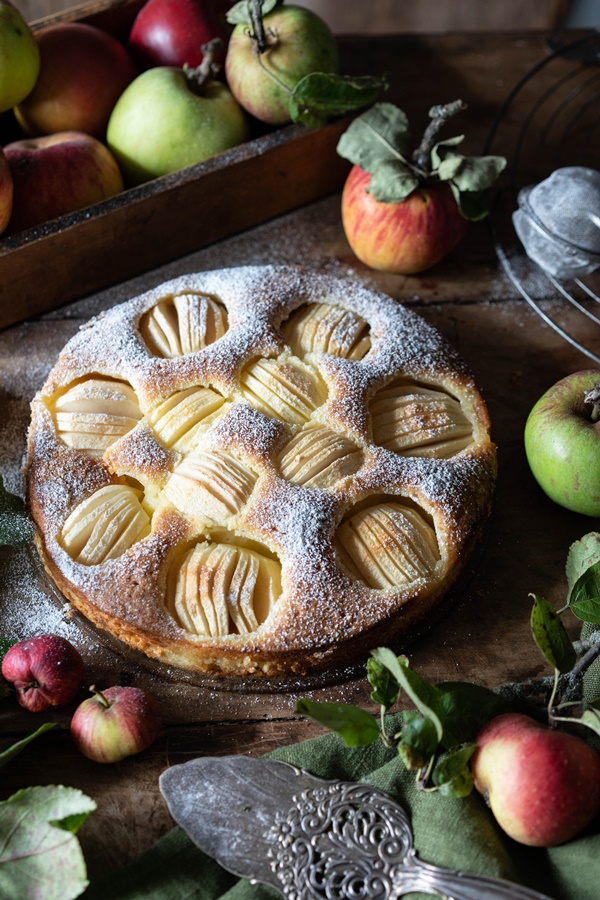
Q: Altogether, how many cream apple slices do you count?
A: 11